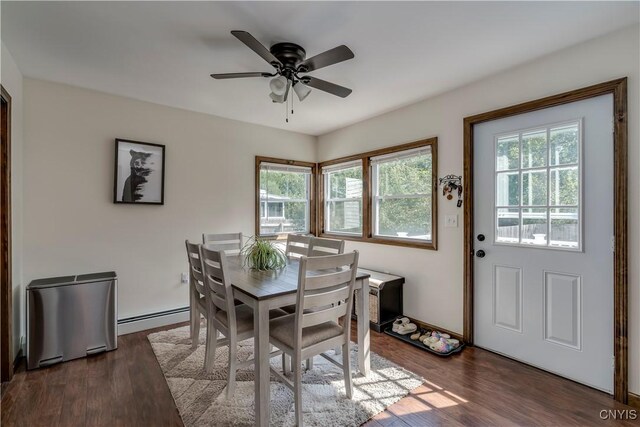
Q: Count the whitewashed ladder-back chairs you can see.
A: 6